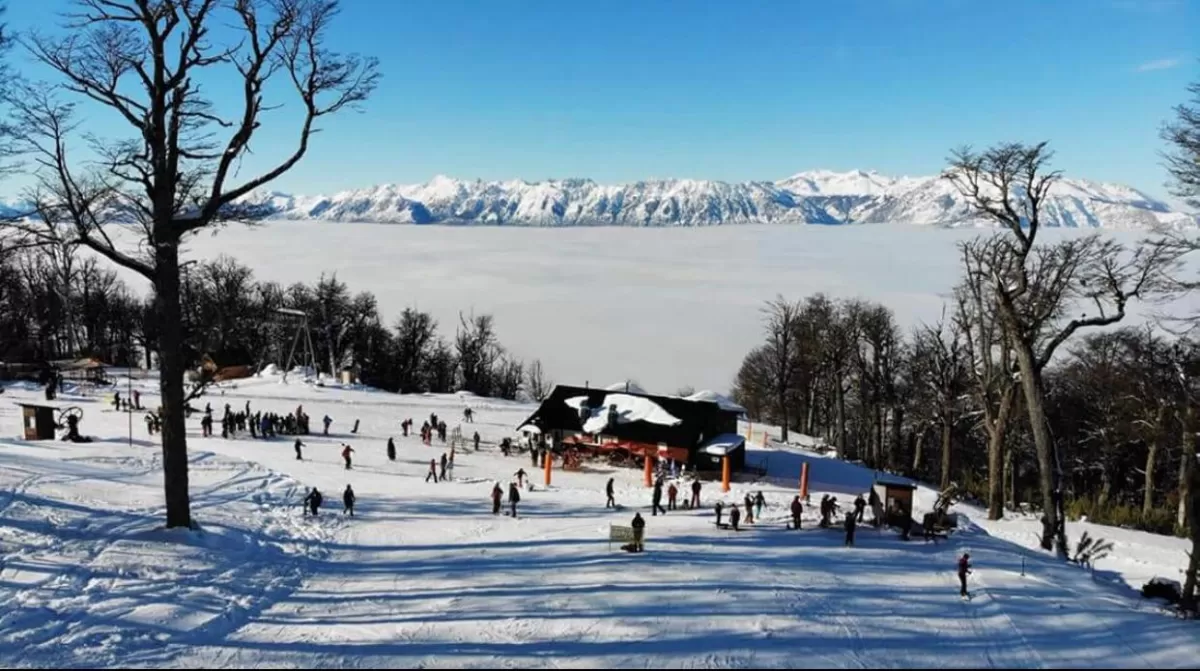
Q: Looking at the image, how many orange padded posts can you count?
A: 4